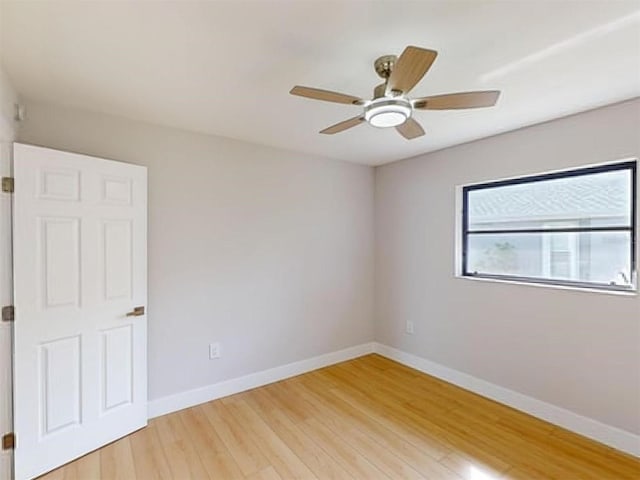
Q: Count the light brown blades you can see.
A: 5